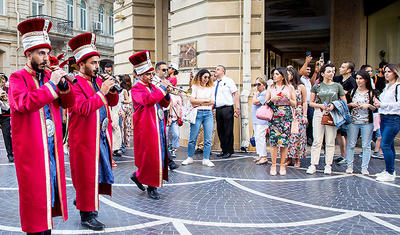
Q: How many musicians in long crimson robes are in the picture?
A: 3